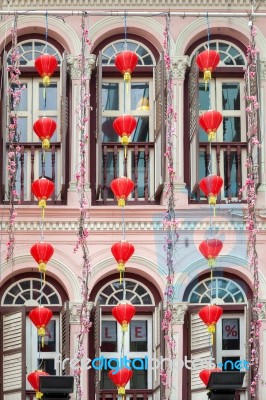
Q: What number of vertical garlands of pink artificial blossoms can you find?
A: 4